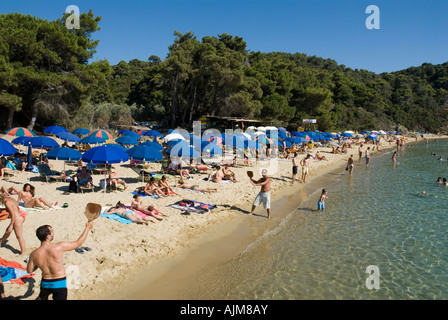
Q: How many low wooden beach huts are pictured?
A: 1